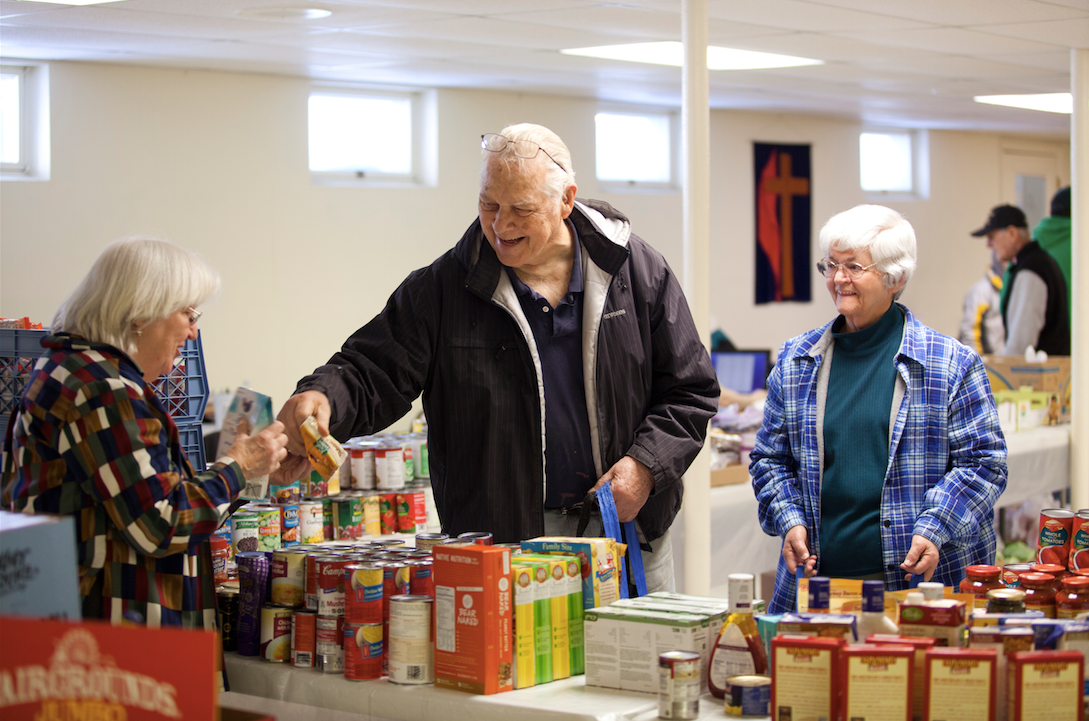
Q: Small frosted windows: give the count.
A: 4